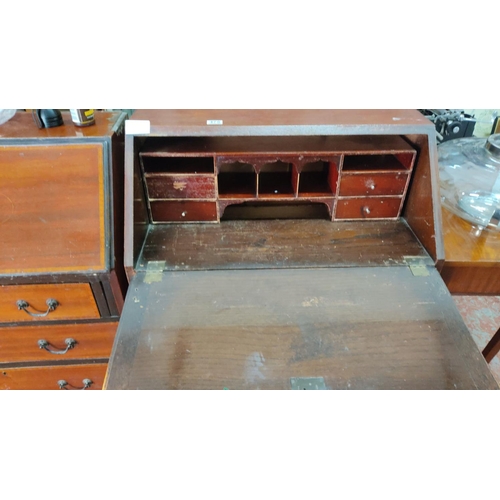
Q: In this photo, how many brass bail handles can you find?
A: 3